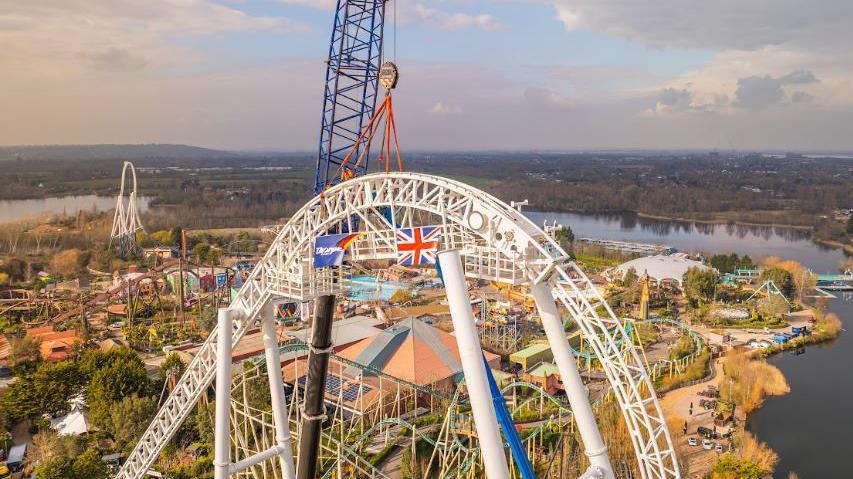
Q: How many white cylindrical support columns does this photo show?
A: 4